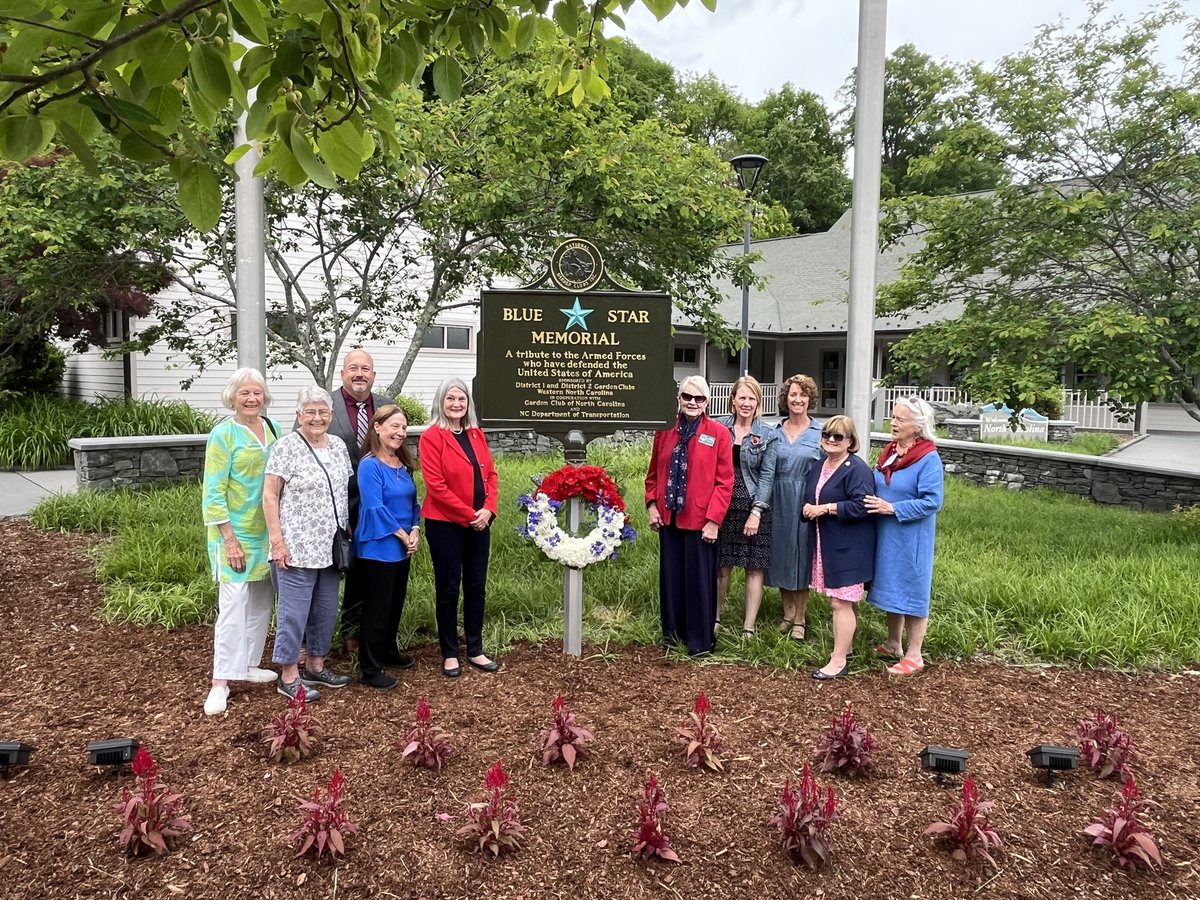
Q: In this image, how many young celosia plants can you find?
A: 13